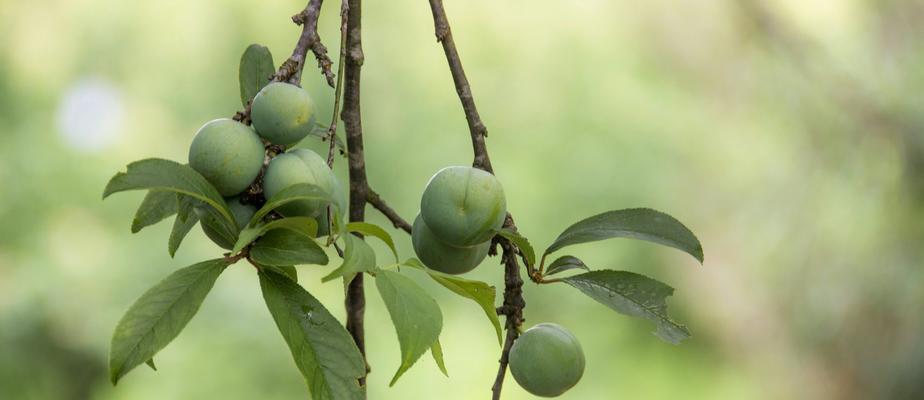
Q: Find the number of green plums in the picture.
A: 8